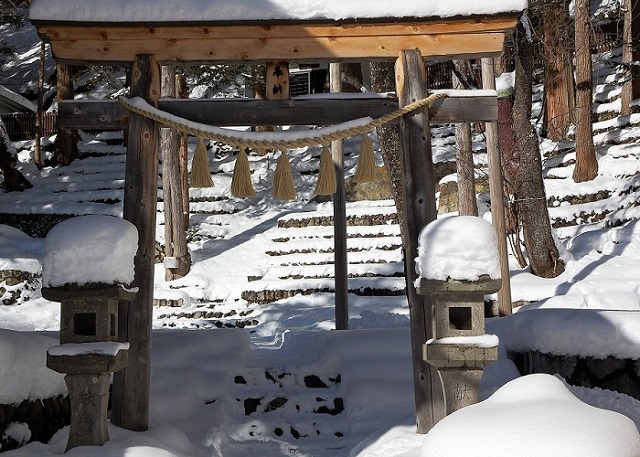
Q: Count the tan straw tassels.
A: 5